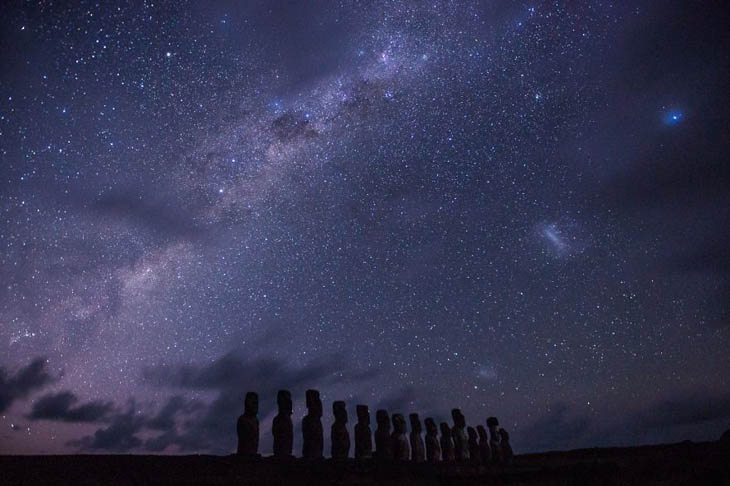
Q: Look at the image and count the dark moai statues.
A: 15